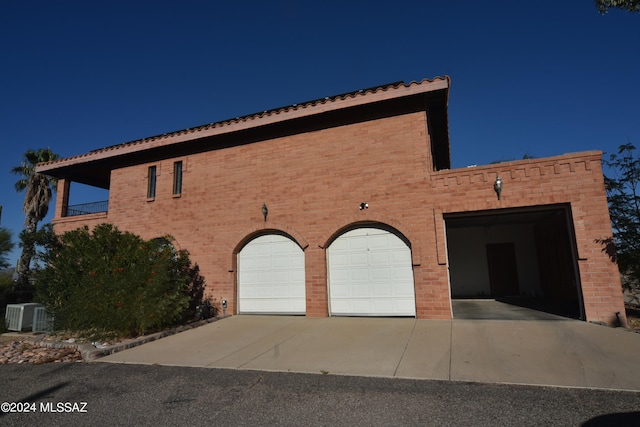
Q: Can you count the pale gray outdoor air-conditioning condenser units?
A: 2